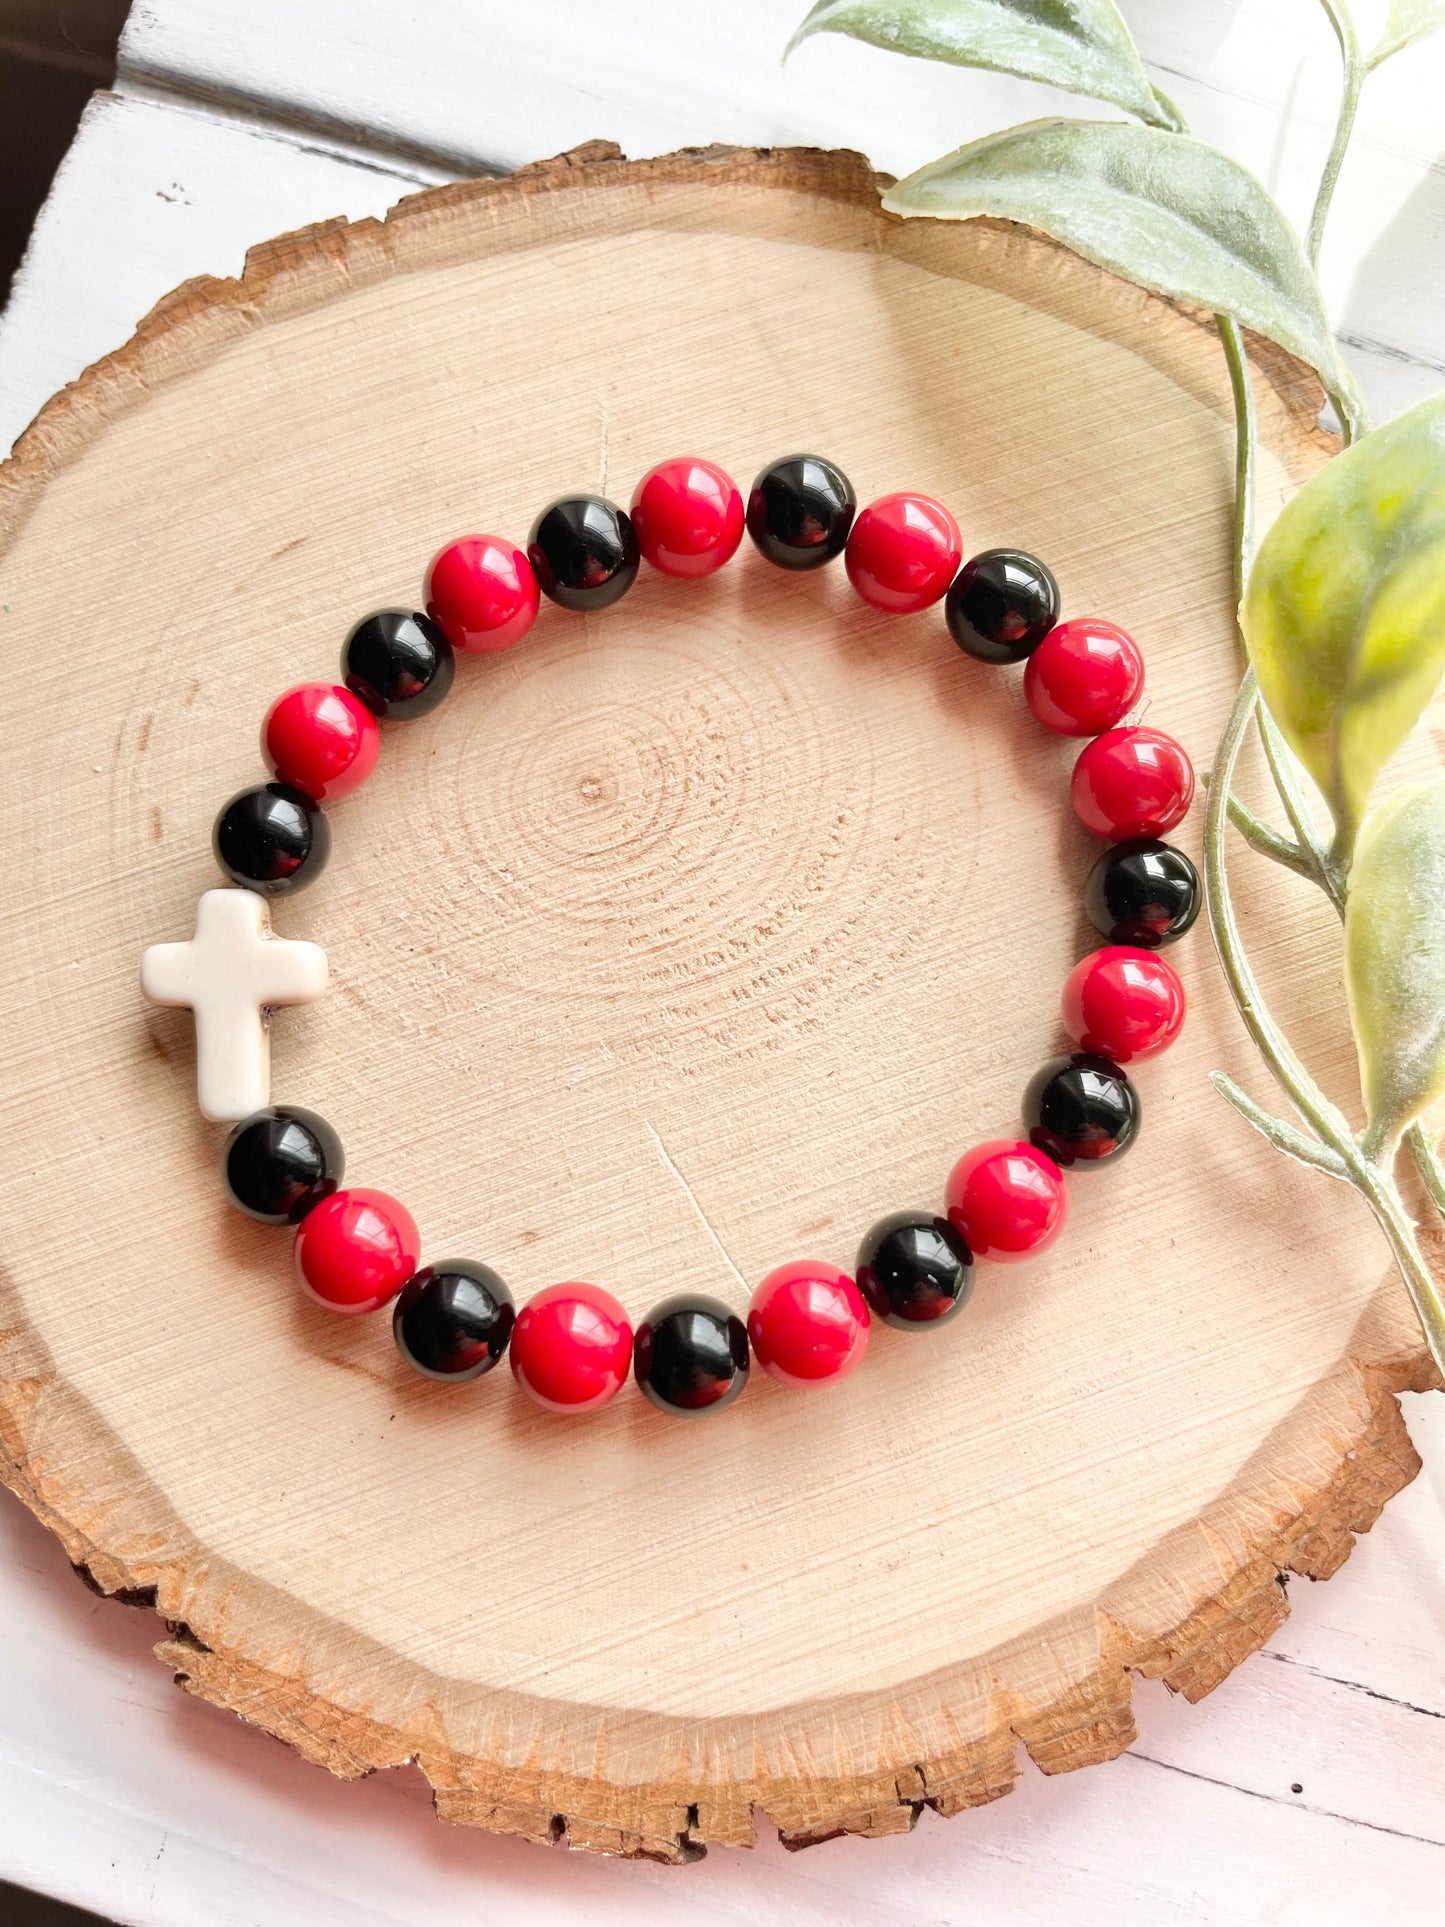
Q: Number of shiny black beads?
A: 11